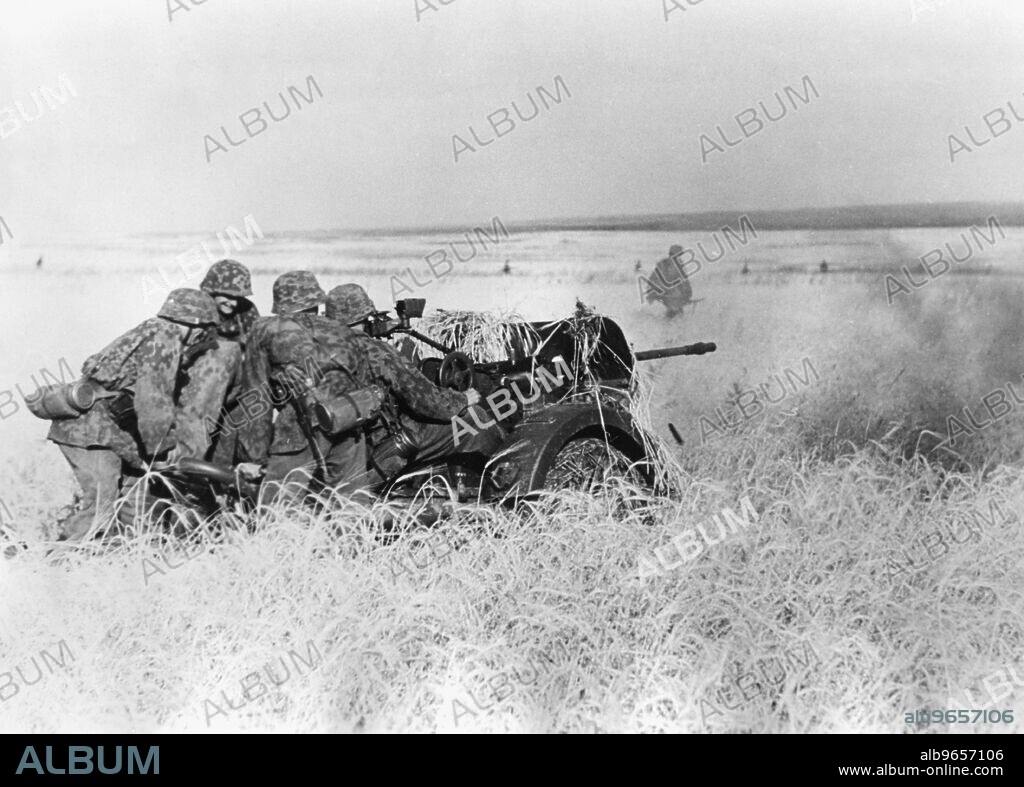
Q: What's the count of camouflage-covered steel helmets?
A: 4